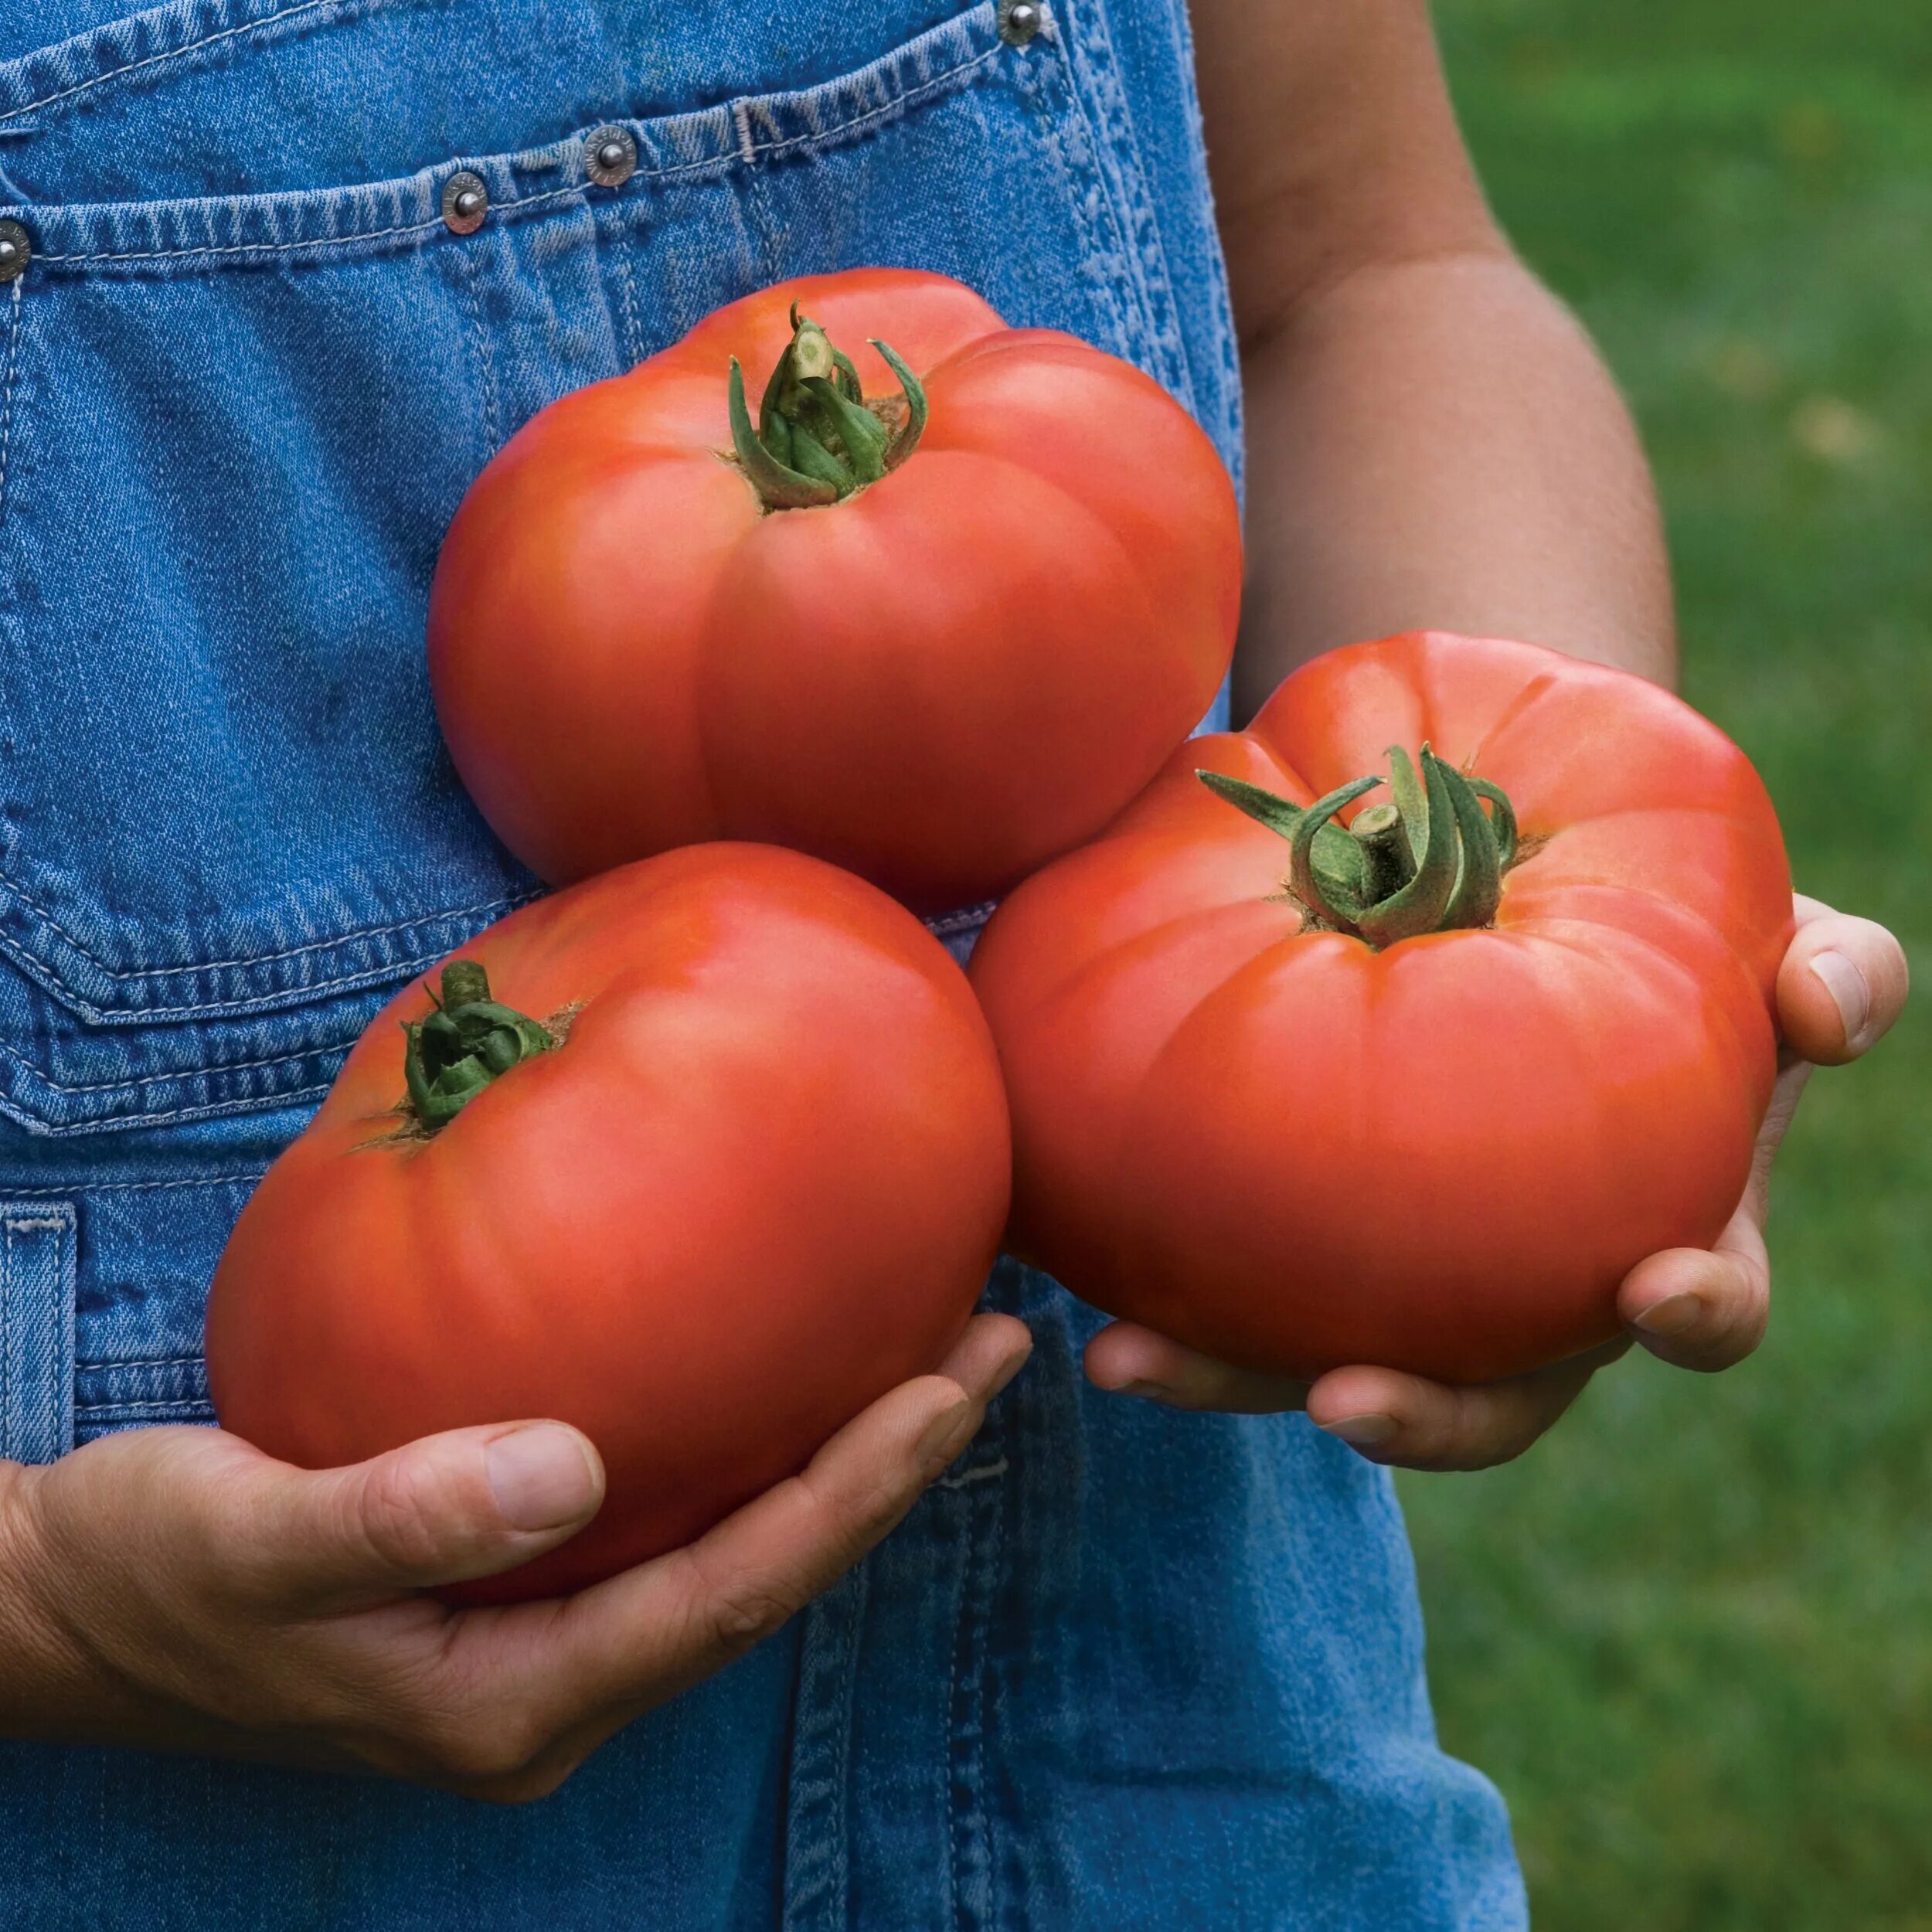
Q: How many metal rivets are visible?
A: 4